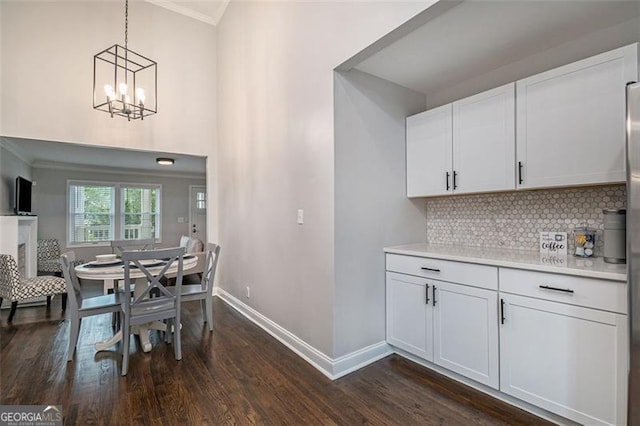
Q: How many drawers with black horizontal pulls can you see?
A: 2